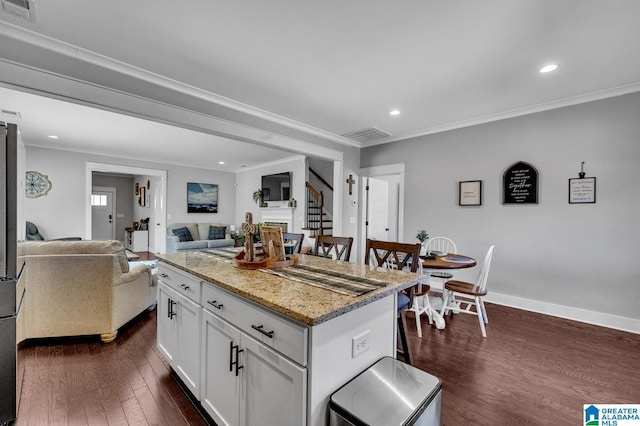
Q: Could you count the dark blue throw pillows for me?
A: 2